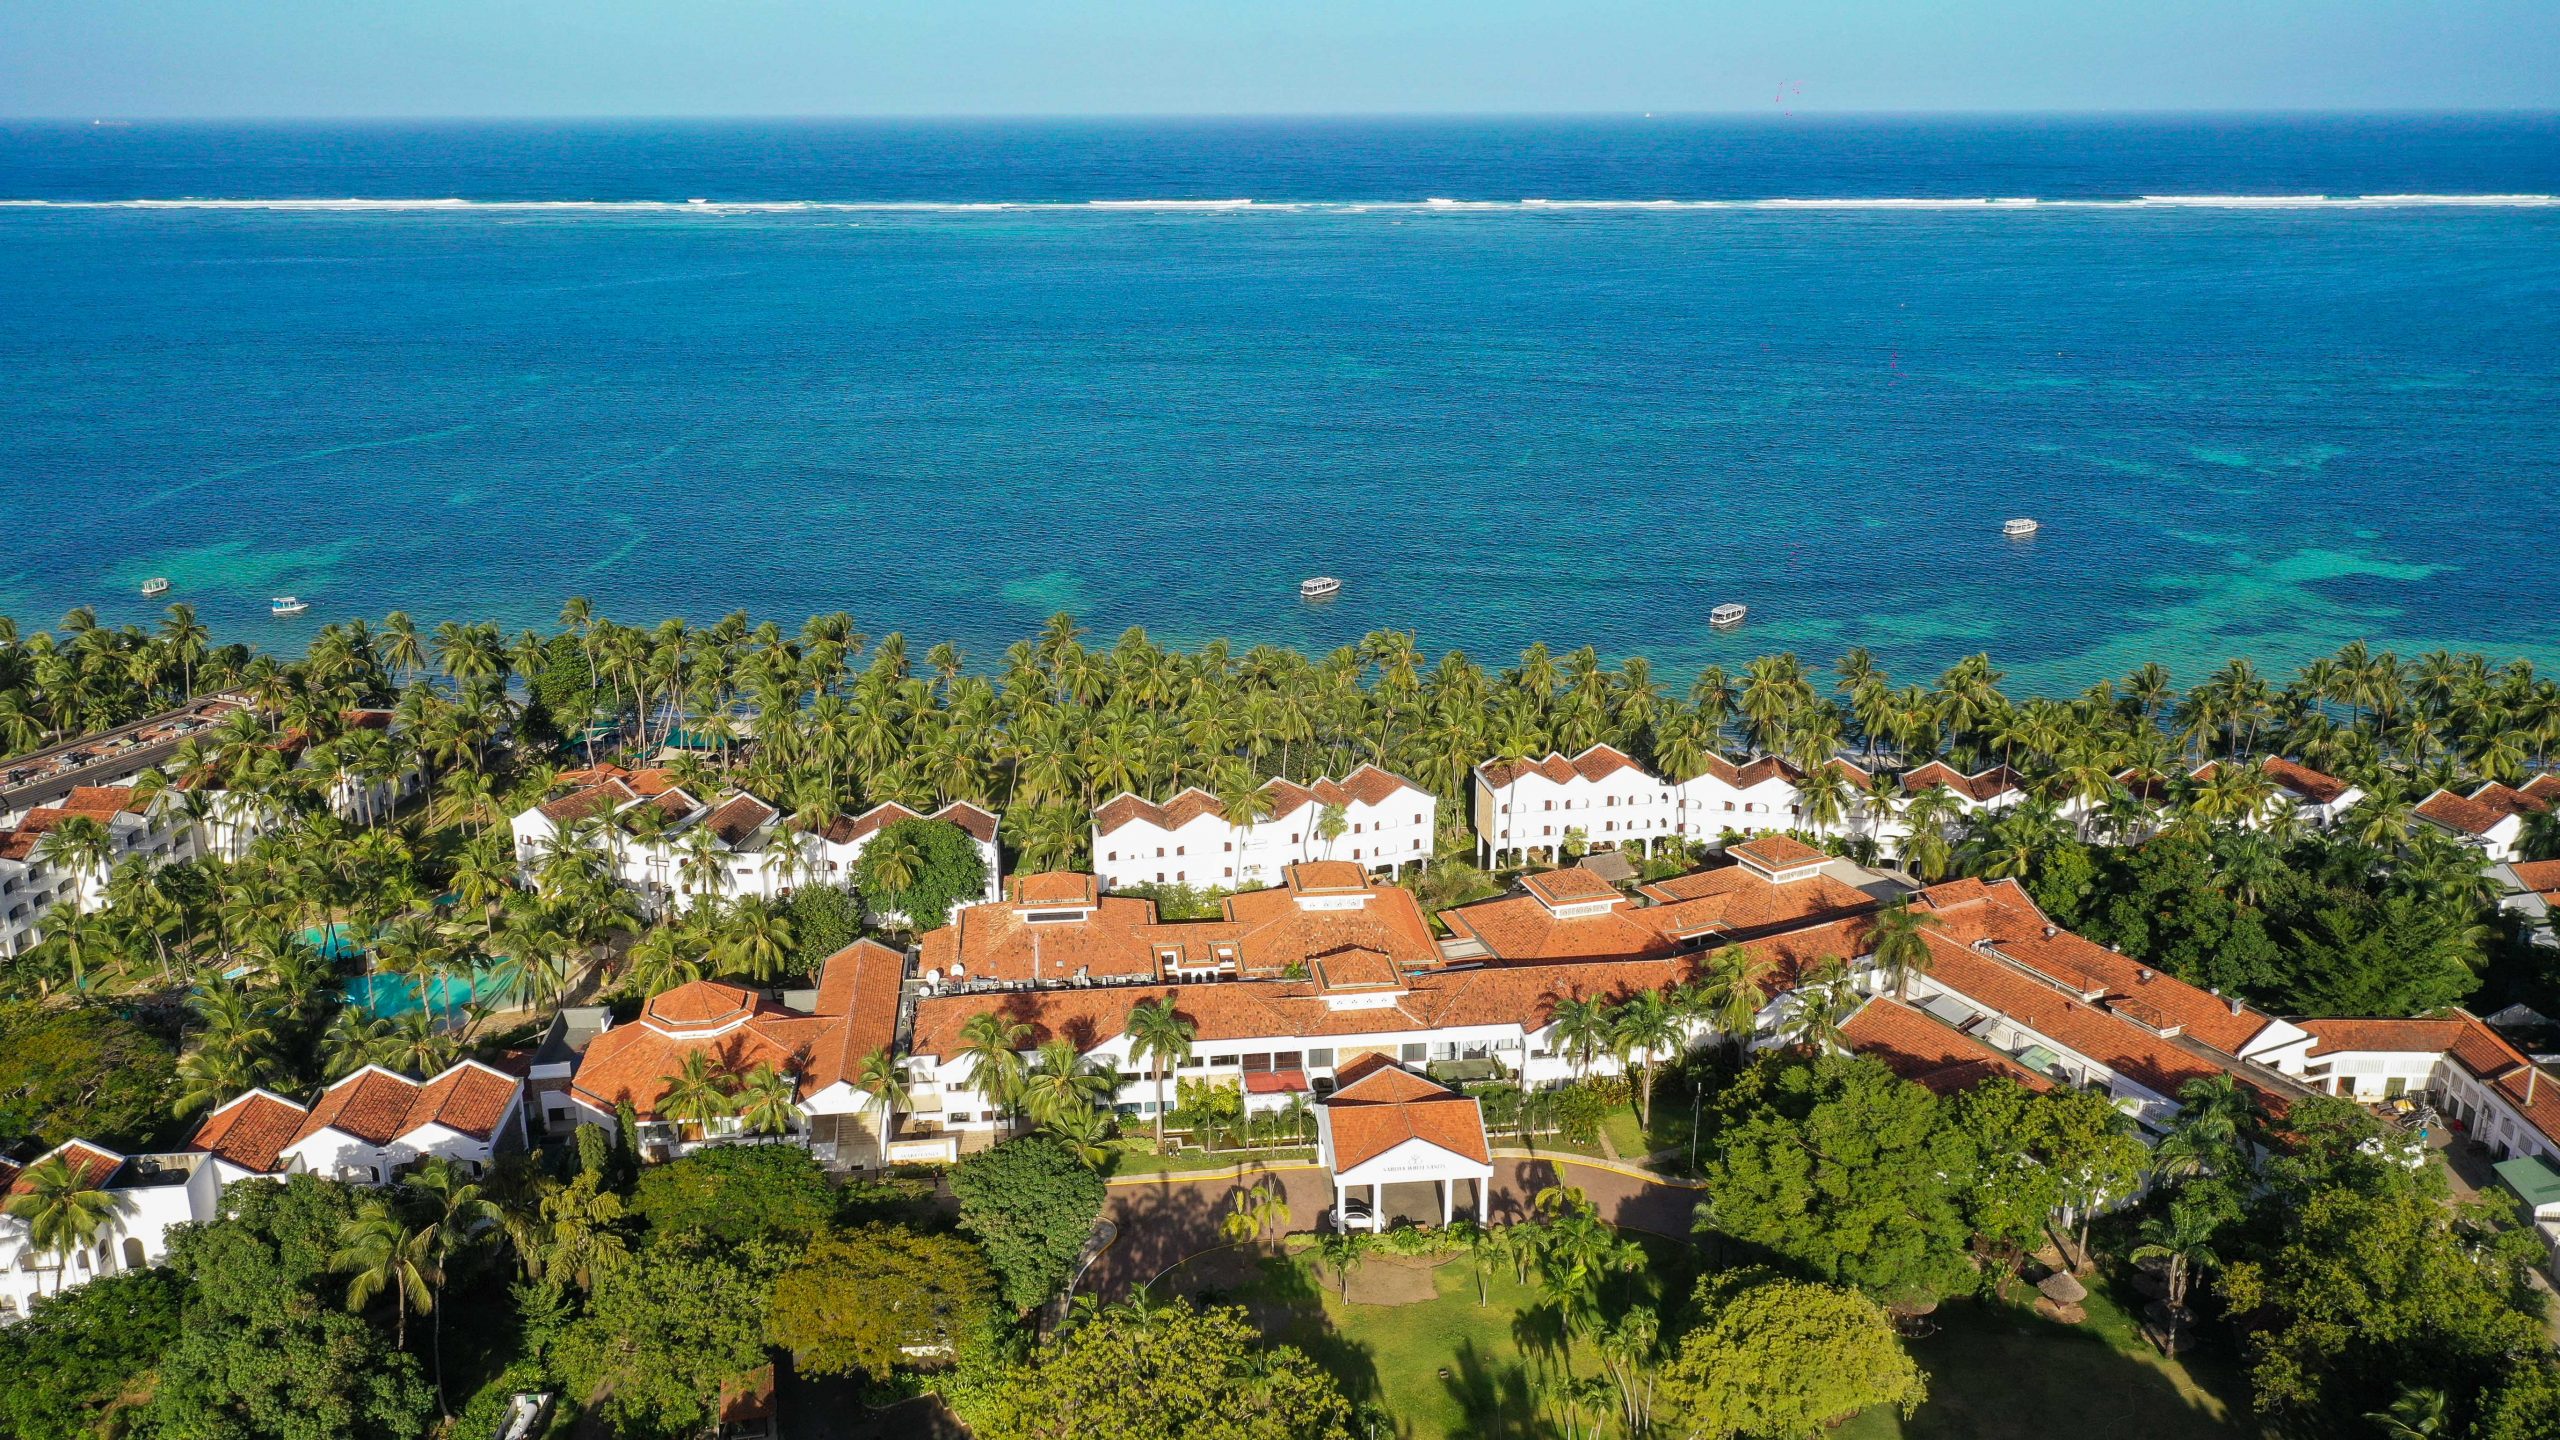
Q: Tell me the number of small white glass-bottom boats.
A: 5